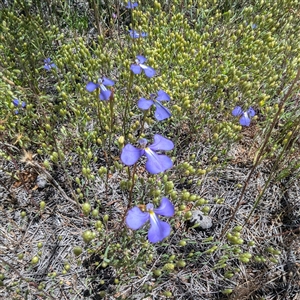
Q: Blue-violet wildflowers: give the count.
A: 10